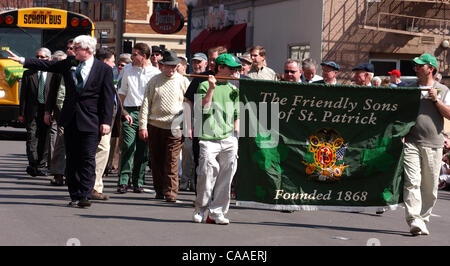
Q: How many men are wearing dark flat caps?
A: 2